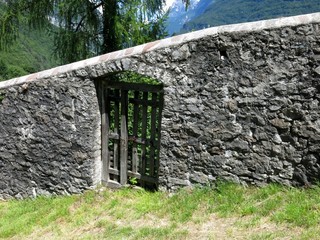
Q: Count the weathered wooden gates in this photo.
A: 1